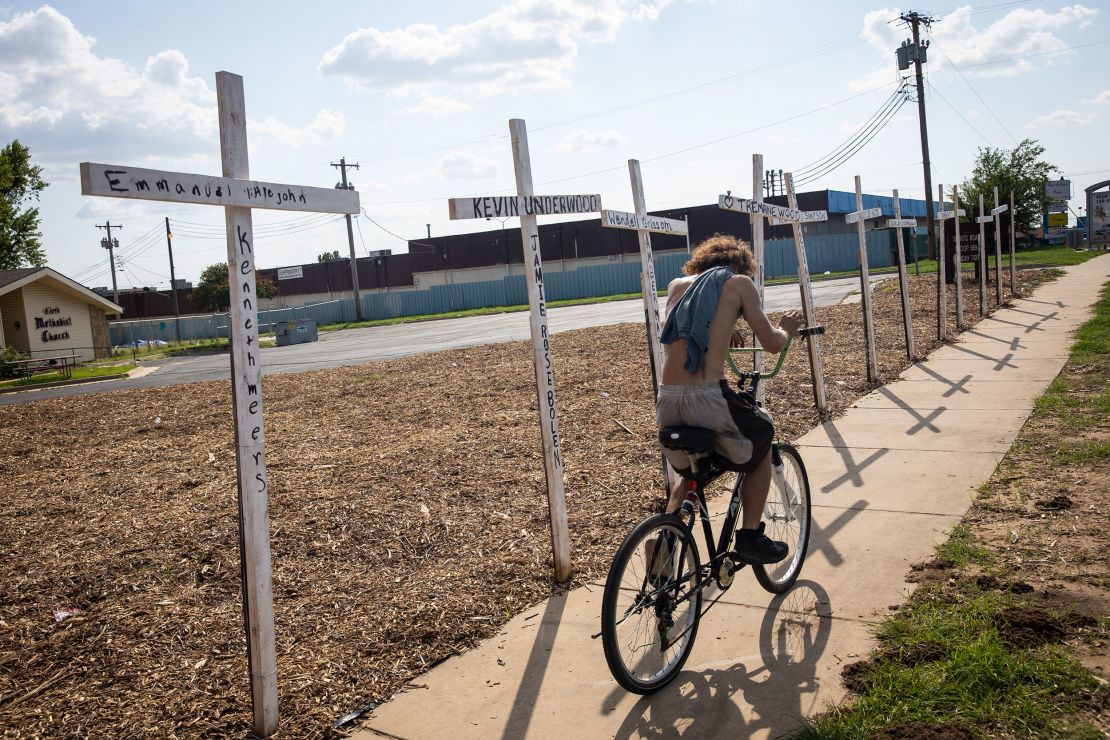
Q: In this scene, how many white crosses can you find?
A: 12